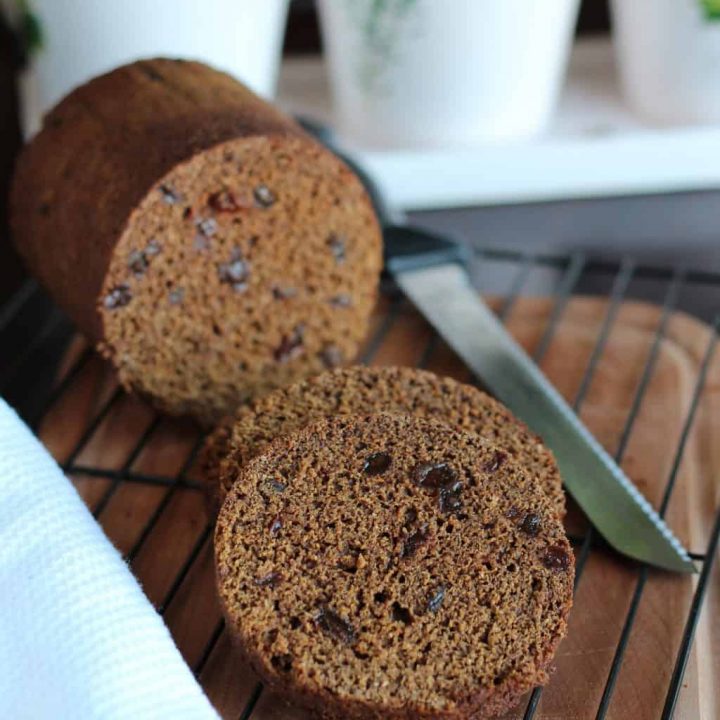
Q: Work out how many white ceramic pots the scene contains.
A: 3